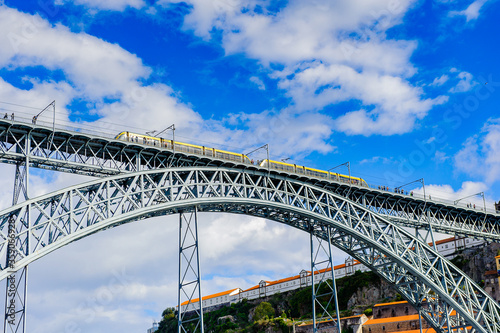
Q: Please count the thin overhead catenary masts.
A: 6